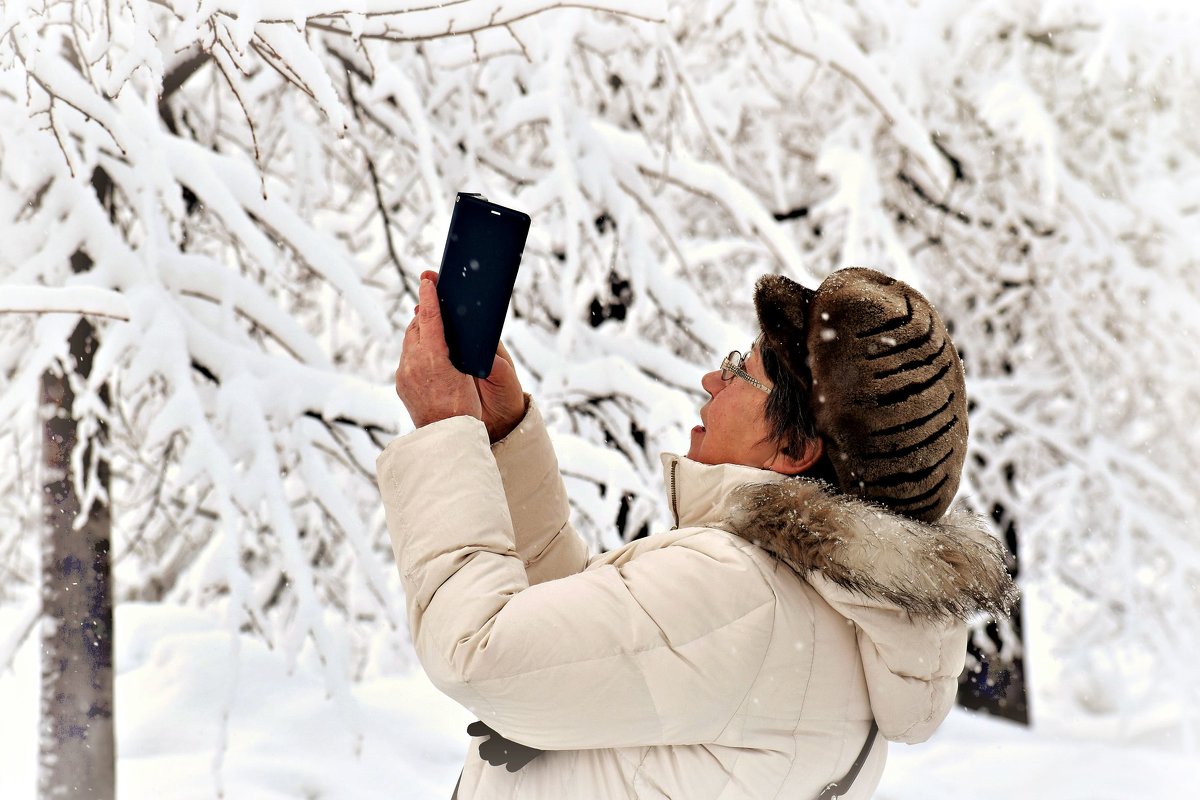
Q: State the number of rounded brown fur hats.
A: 1